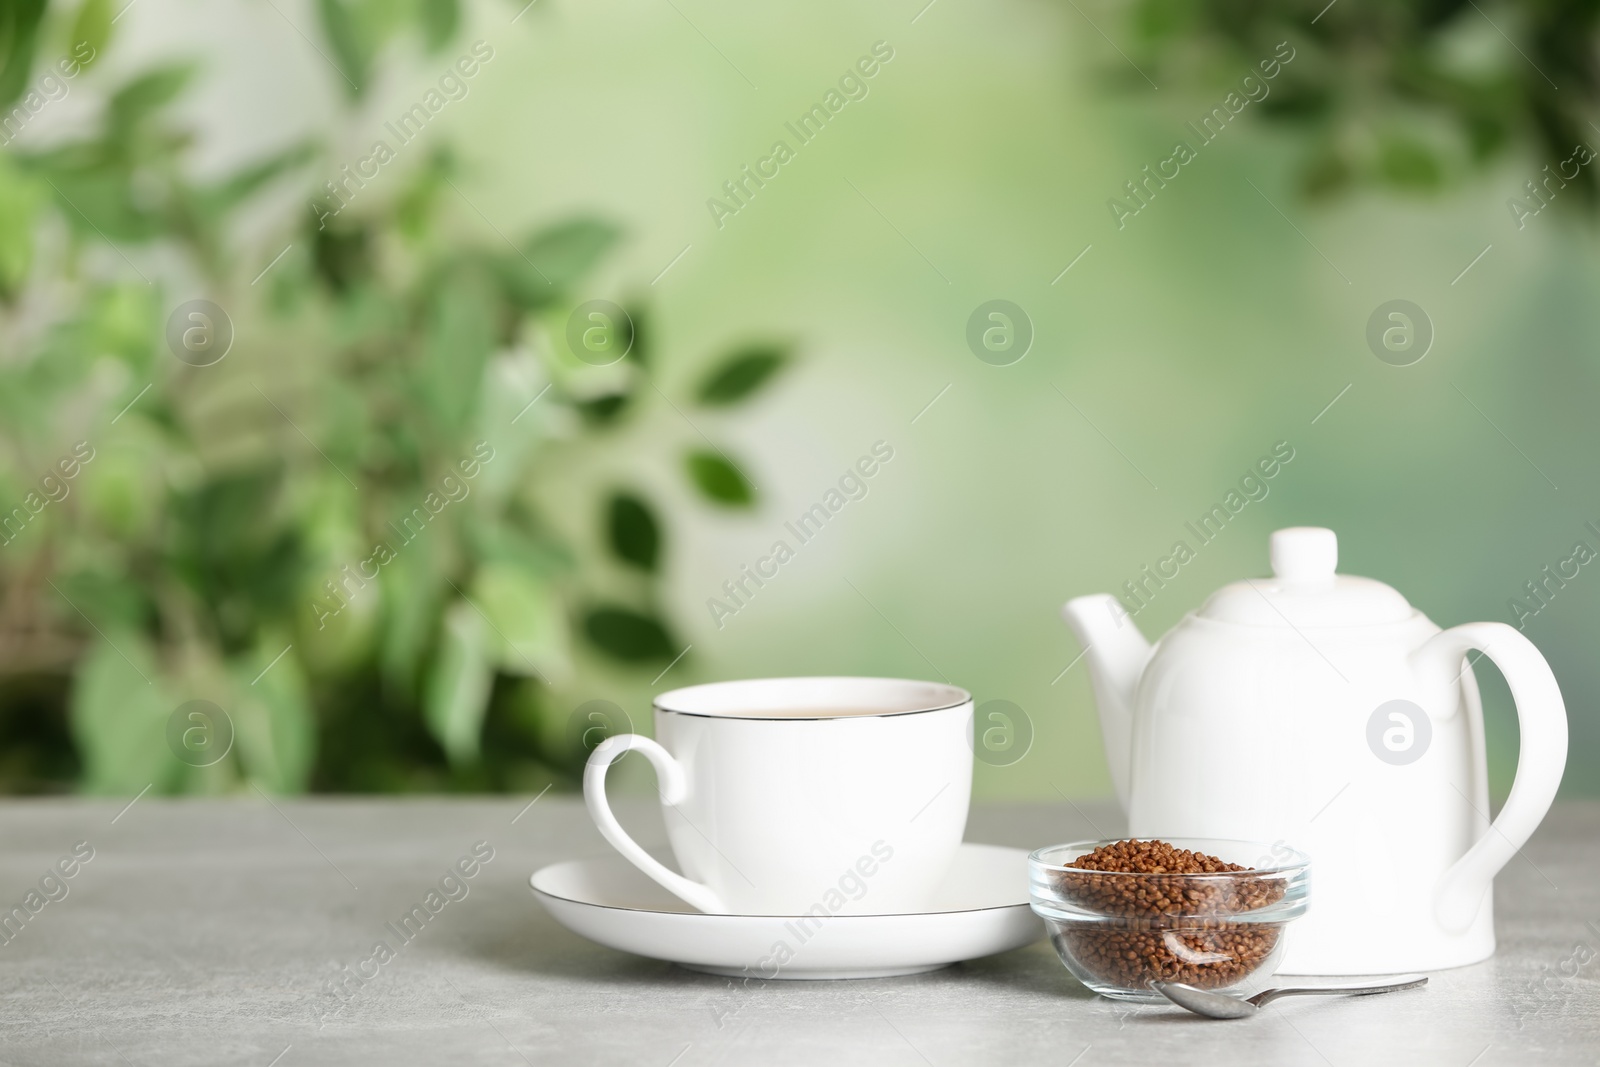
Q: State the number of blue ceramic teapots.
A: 0